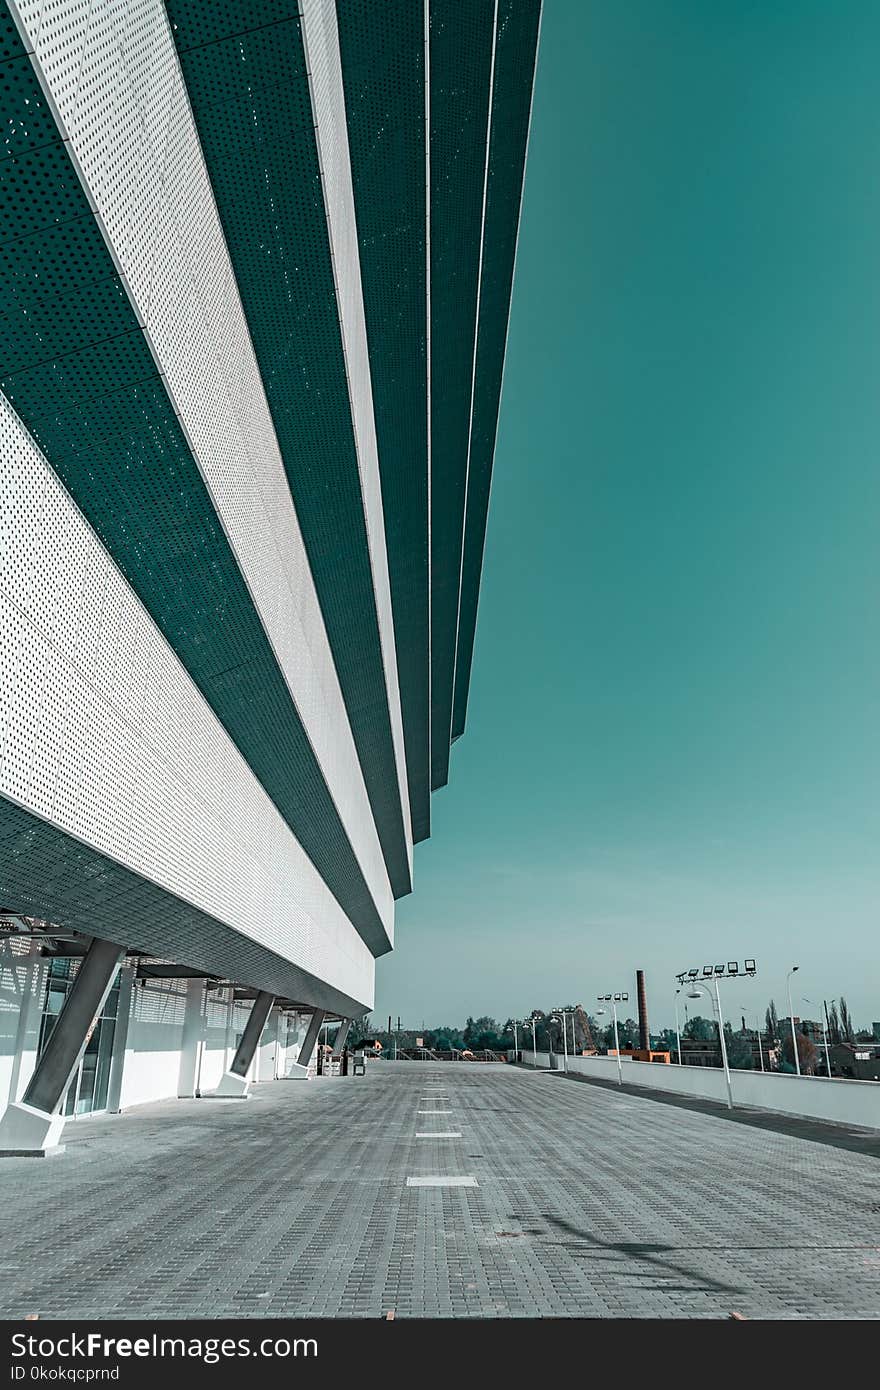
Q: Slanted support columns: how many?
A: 4